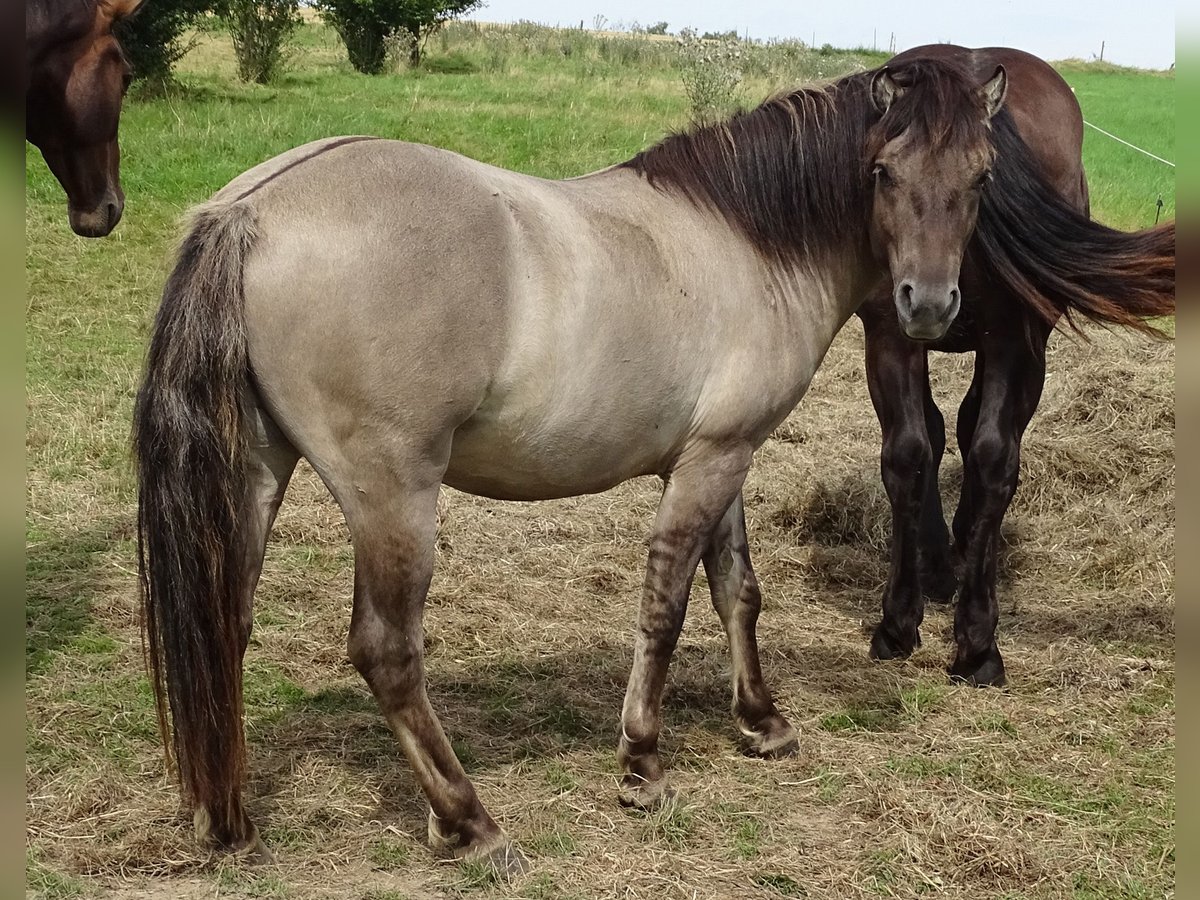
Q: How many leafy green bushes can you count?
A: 3